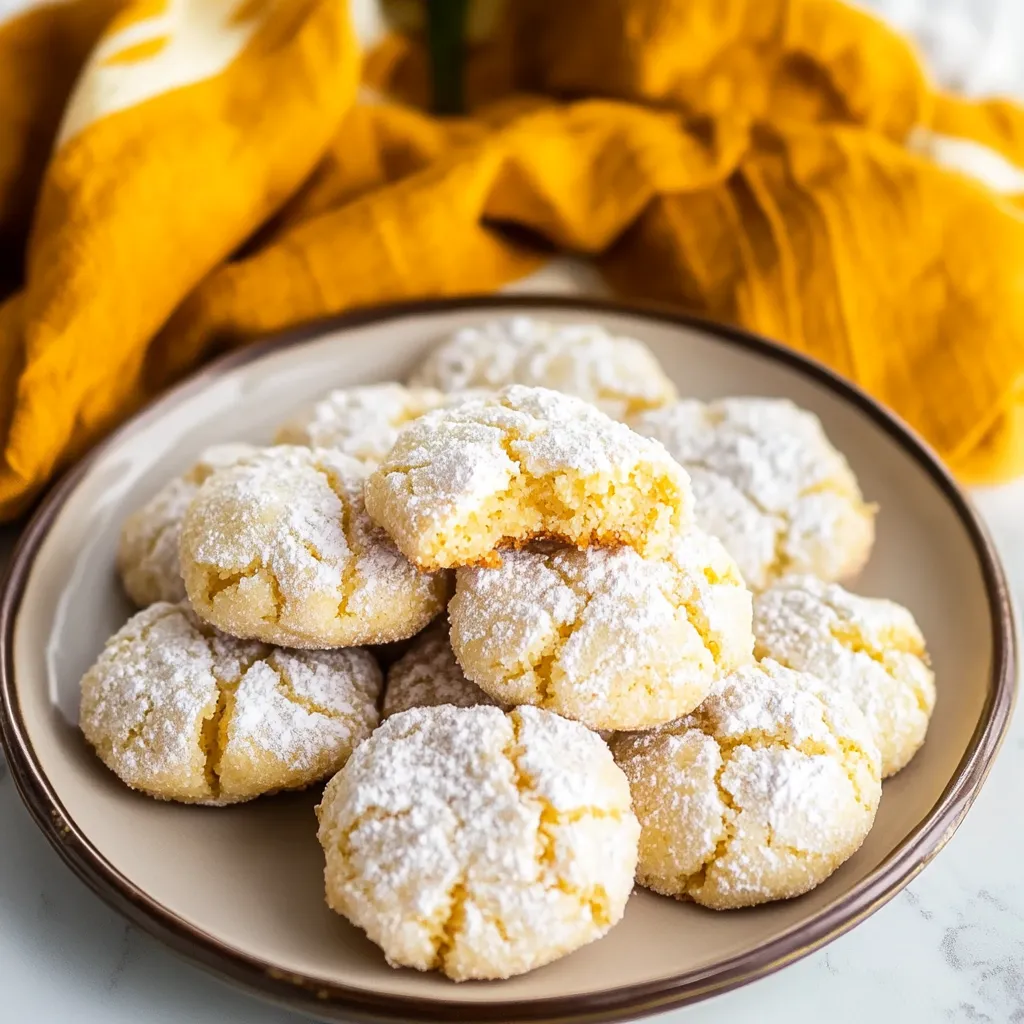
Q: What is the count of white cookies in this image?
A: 12